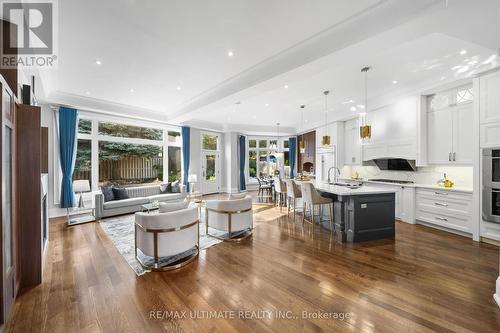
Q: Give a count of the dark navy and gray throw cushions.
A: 4